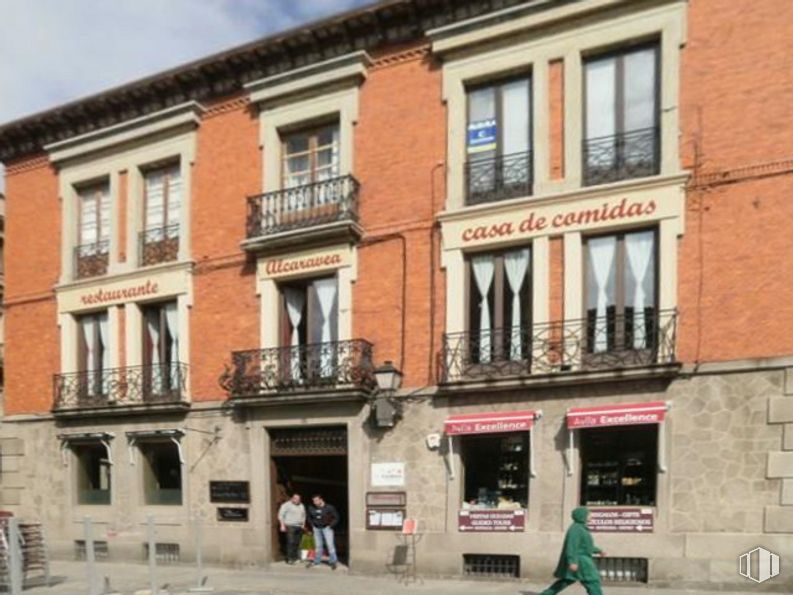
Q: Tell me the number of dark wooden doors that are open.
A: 1